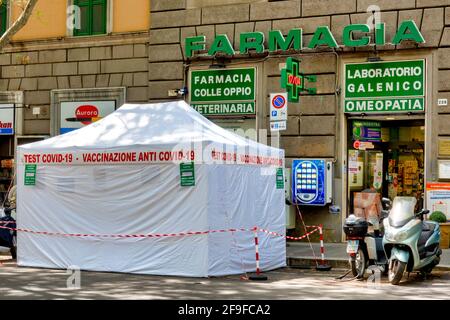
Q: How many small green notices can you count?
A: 3